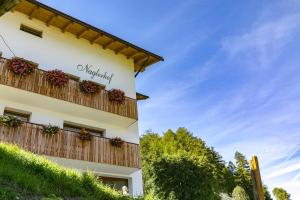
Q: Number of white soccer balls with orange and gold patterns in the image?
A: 0